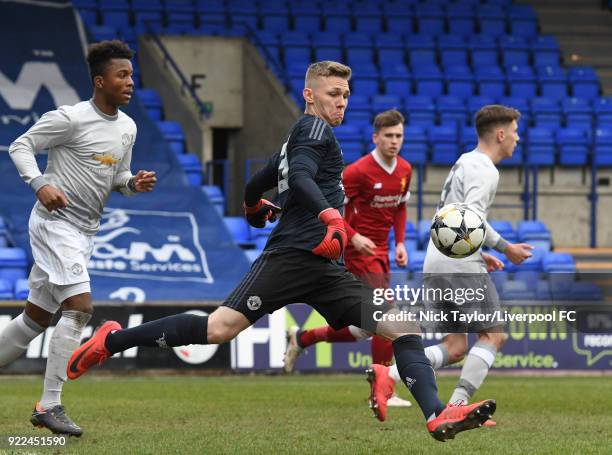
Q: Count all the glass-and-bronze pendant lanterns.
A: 0